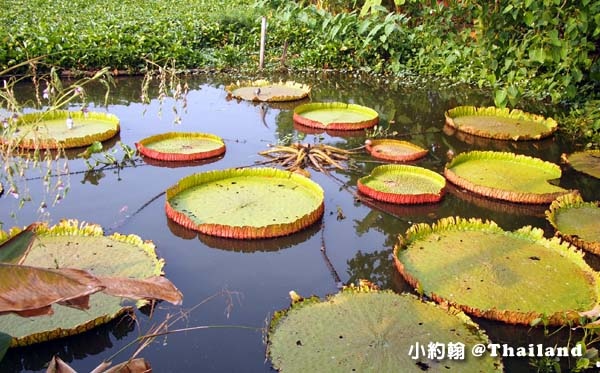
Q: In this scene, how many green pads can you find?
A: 14